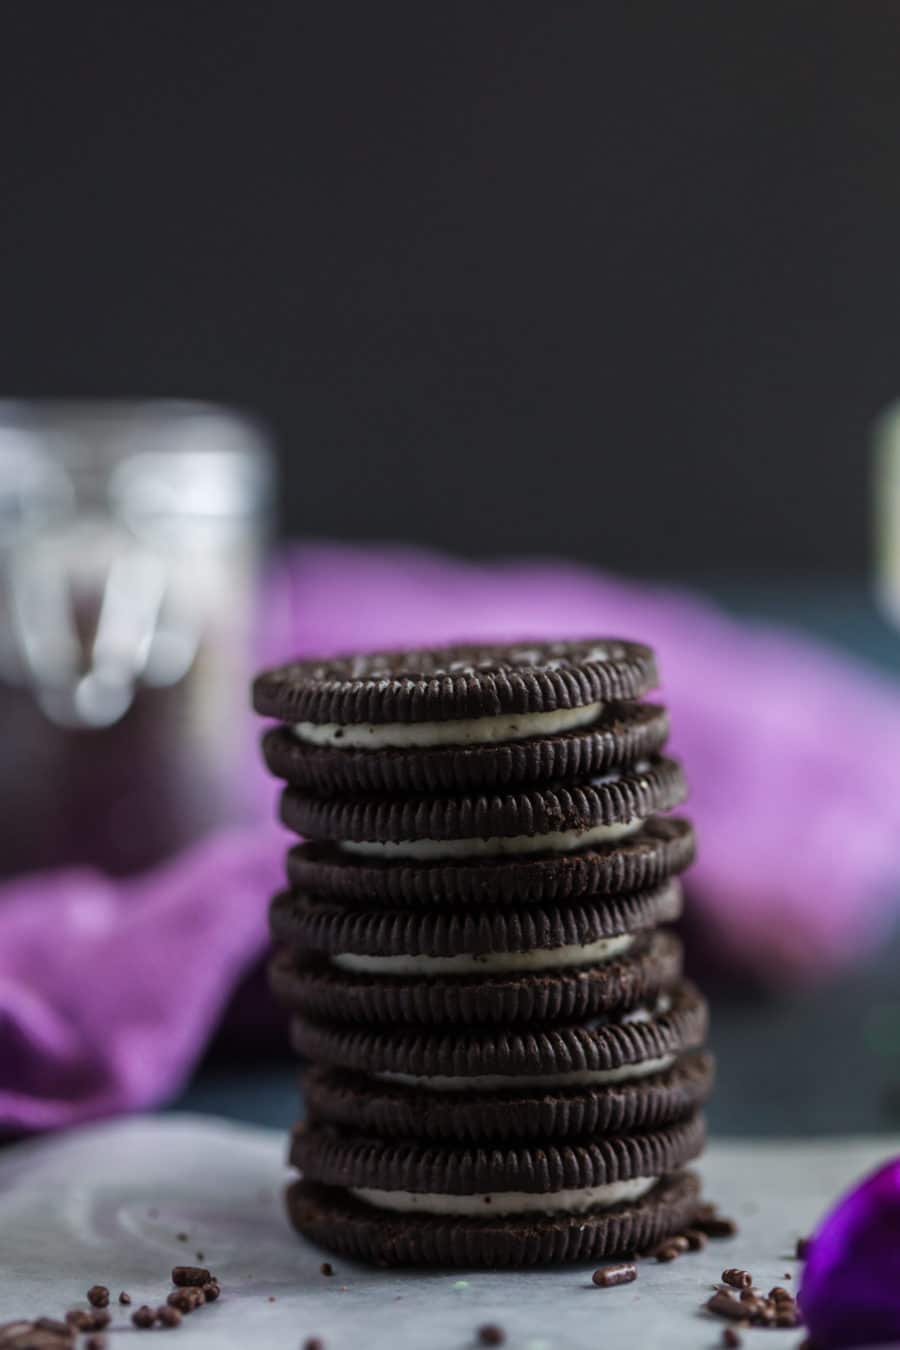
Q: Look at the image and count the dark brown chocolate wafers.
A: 10